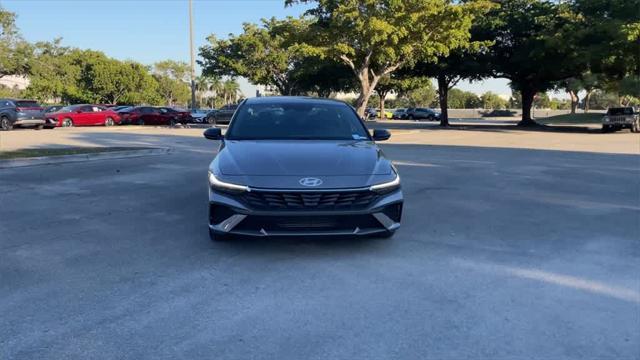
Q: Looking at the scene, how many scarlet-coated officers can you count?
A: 0